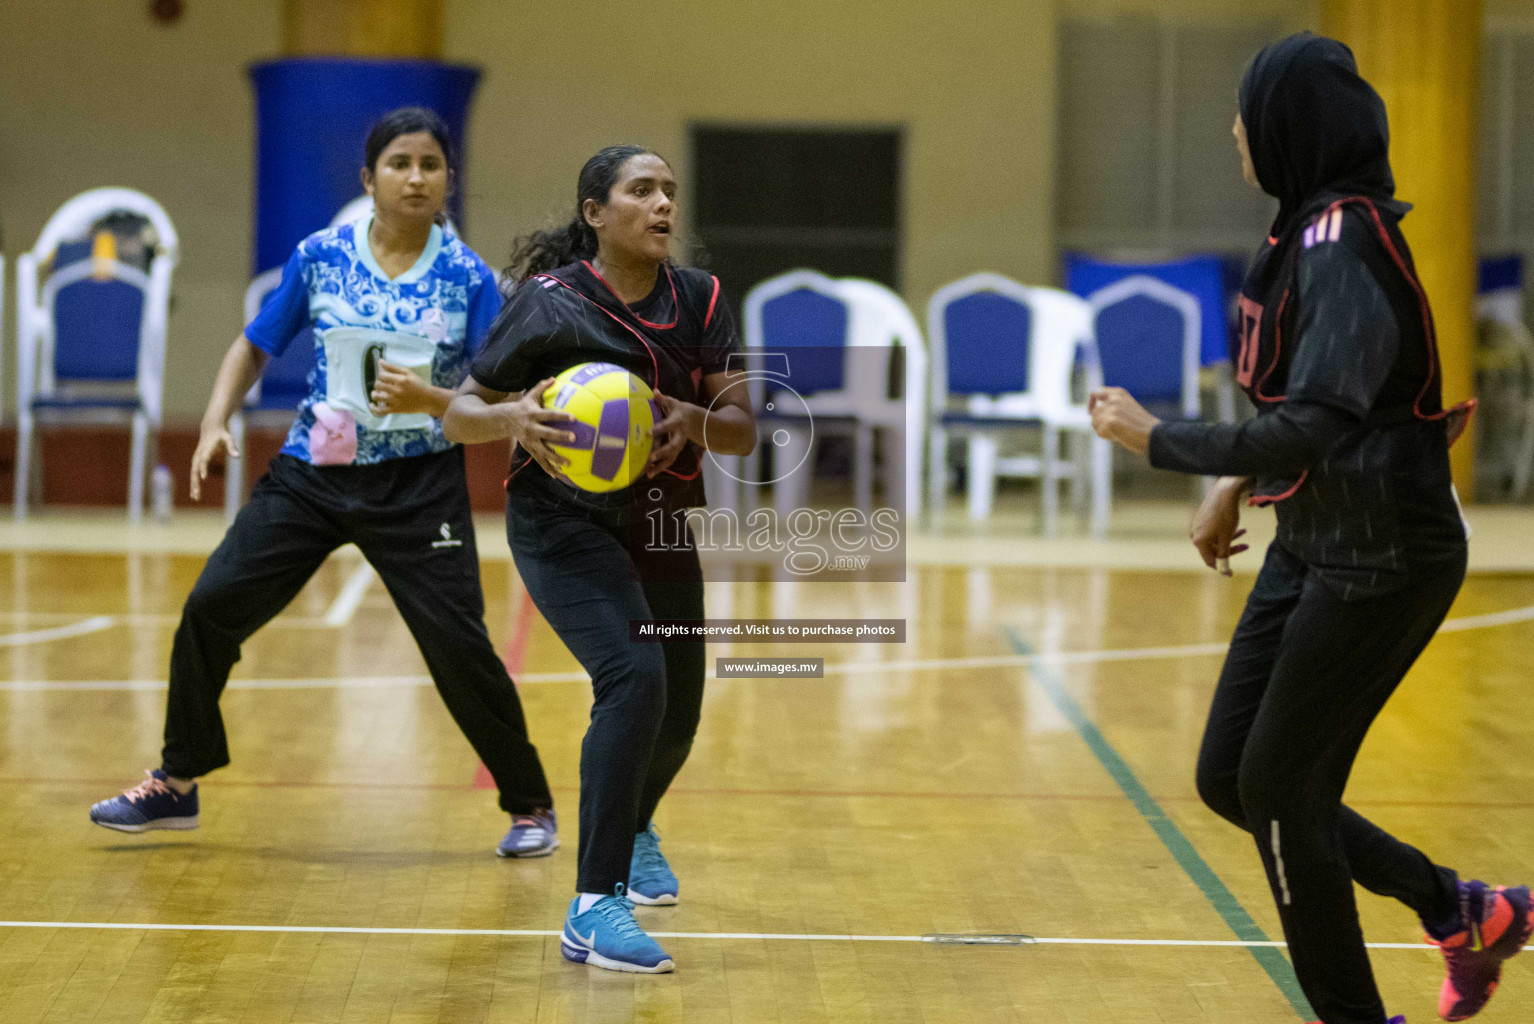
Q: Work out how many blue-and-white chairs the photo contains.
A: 5